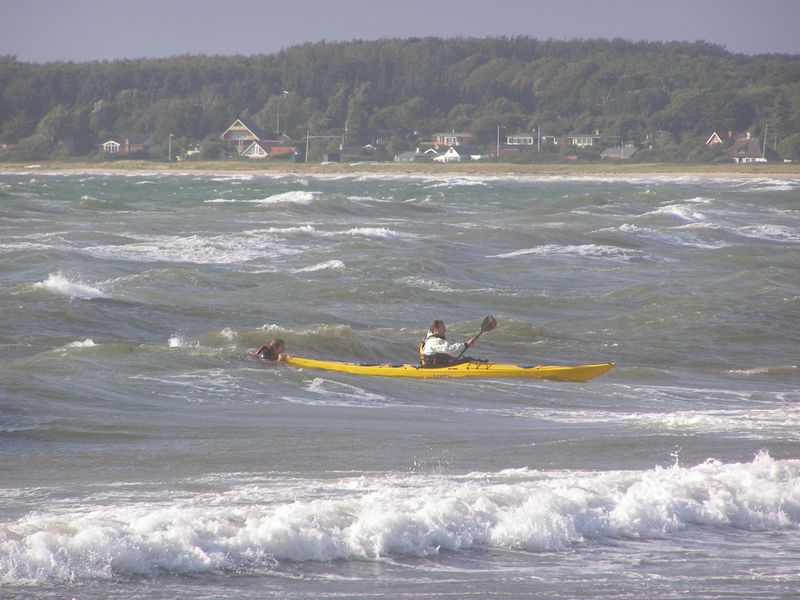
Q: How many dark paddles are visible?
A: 1